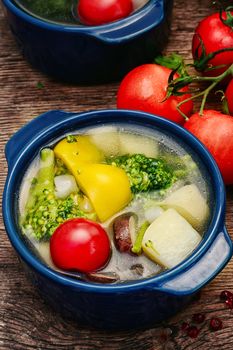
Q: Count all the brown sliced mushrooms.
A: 2